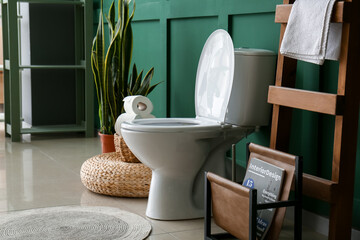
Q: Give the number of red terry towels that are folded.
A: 0